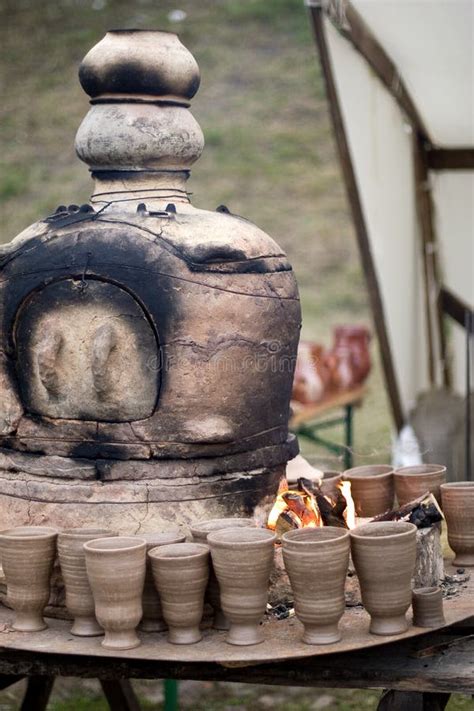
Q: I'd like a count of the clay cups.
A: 14